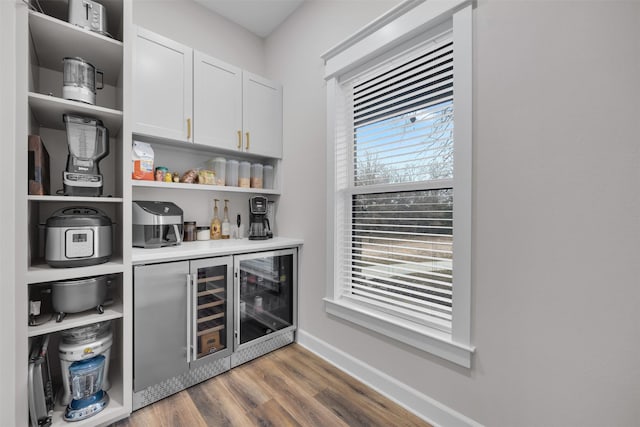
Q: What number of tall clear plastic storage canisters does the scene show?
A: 5